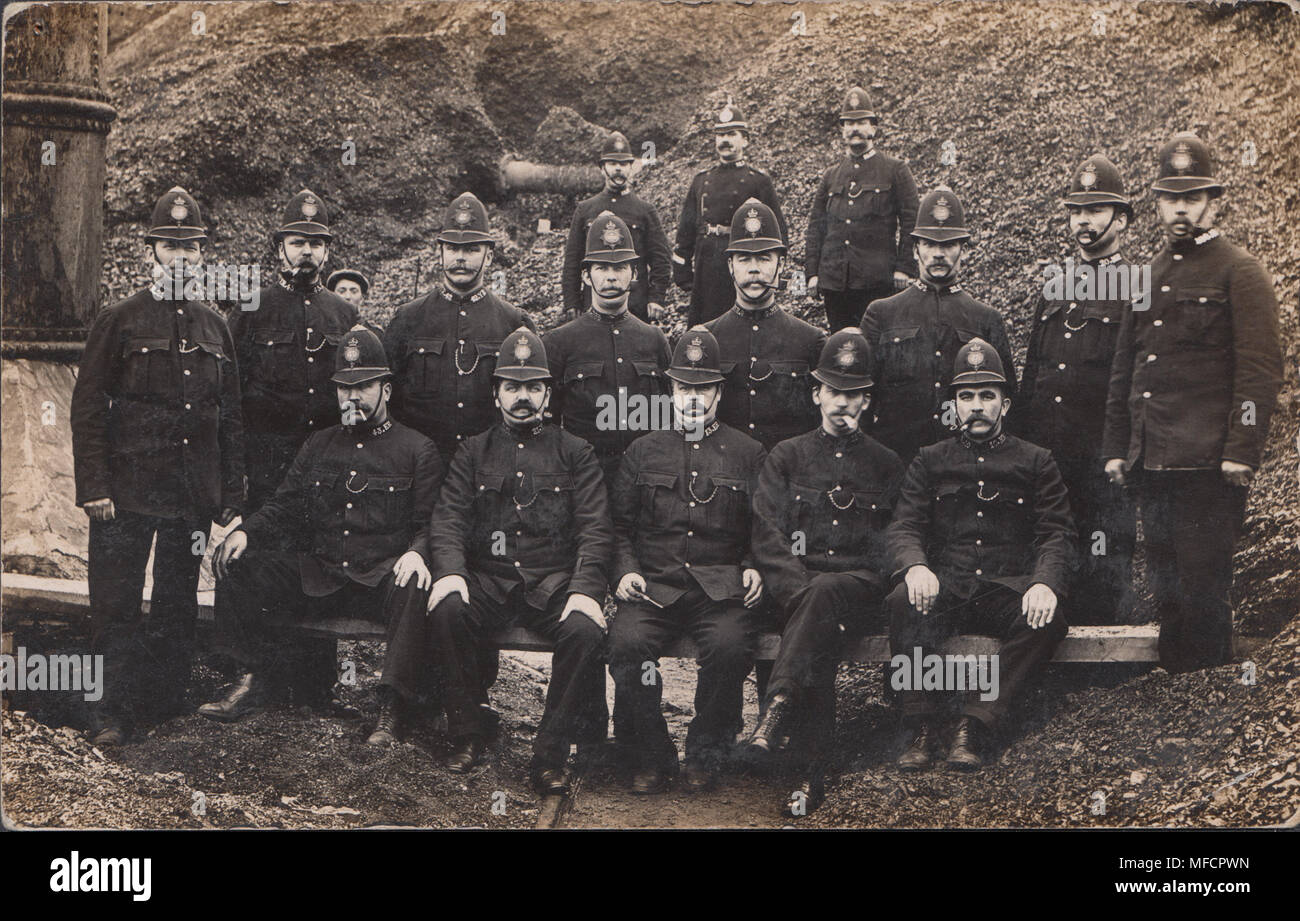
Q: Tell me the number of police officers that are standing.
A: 11